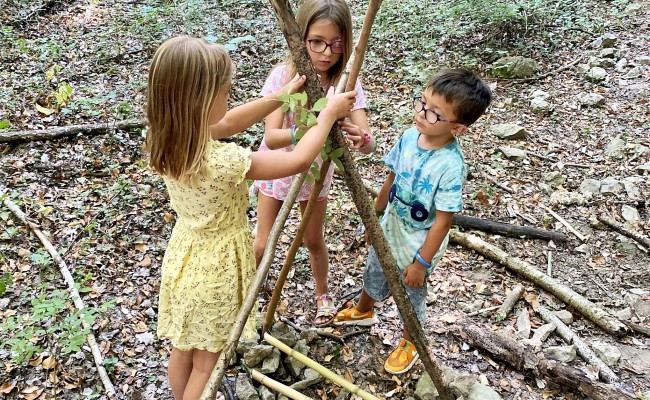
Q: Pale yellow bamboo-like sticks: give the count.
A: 2